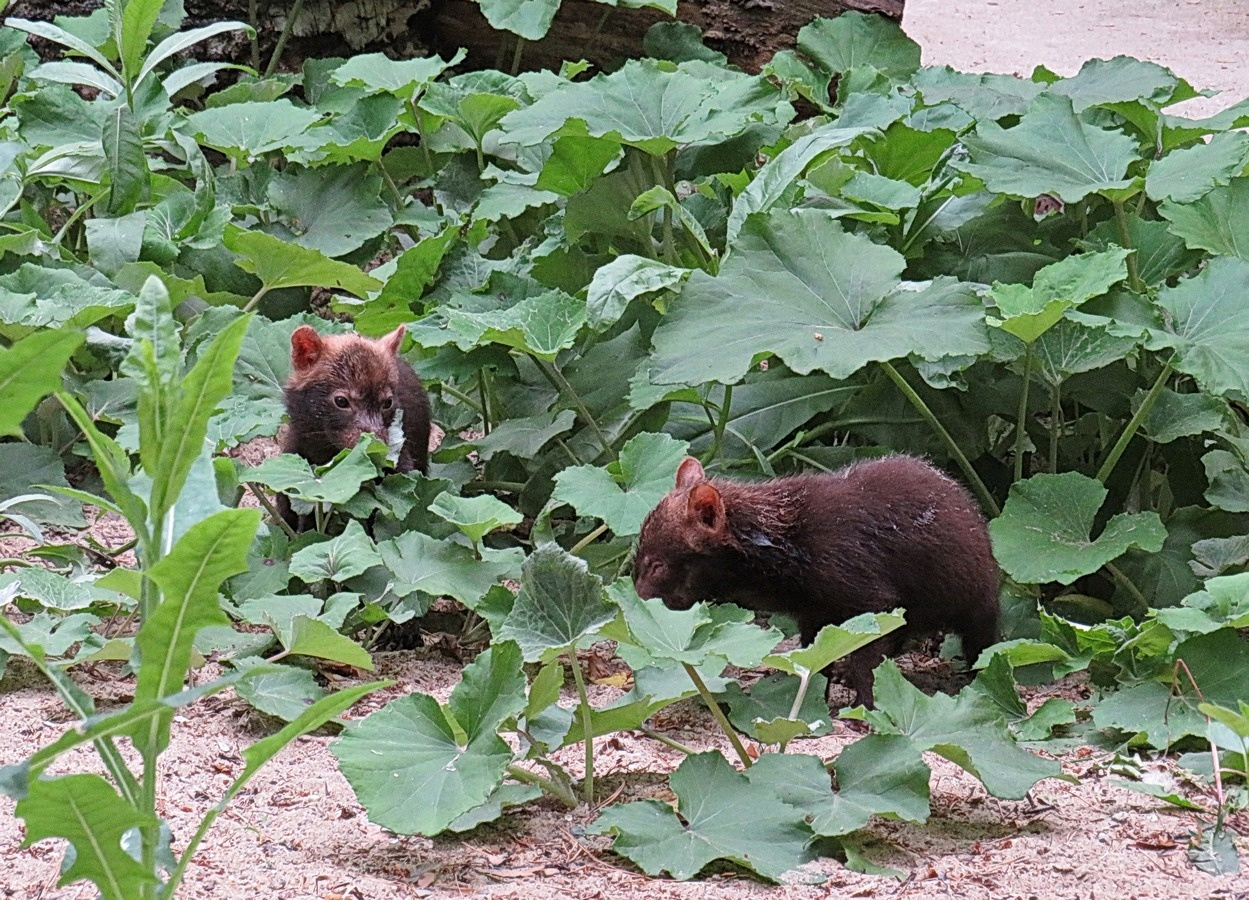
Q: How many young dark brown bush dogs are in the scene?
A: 2